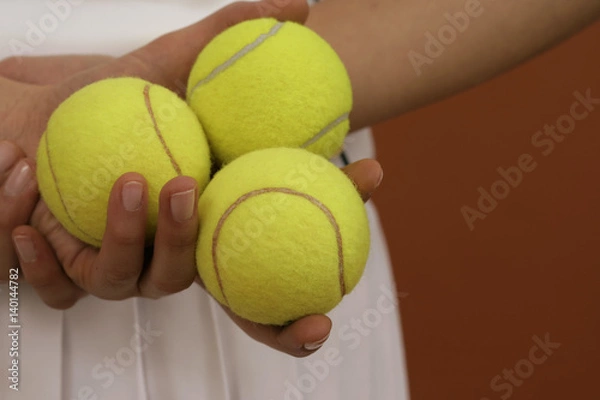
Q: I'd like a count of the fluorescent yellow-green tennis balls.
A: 3